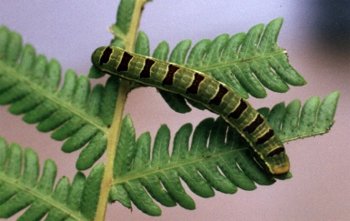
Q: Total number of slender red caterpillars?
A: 0